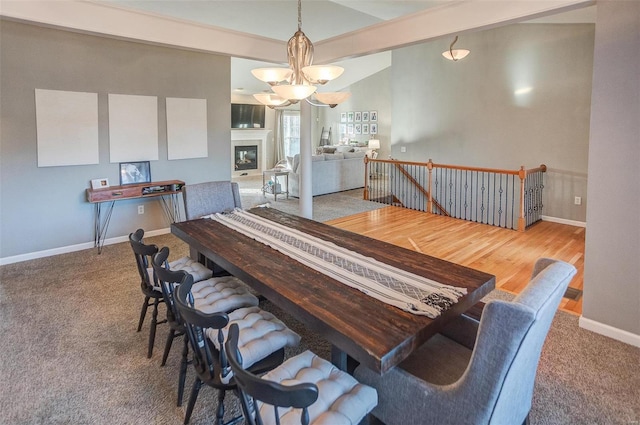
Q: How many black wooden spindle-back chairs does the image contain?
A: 4